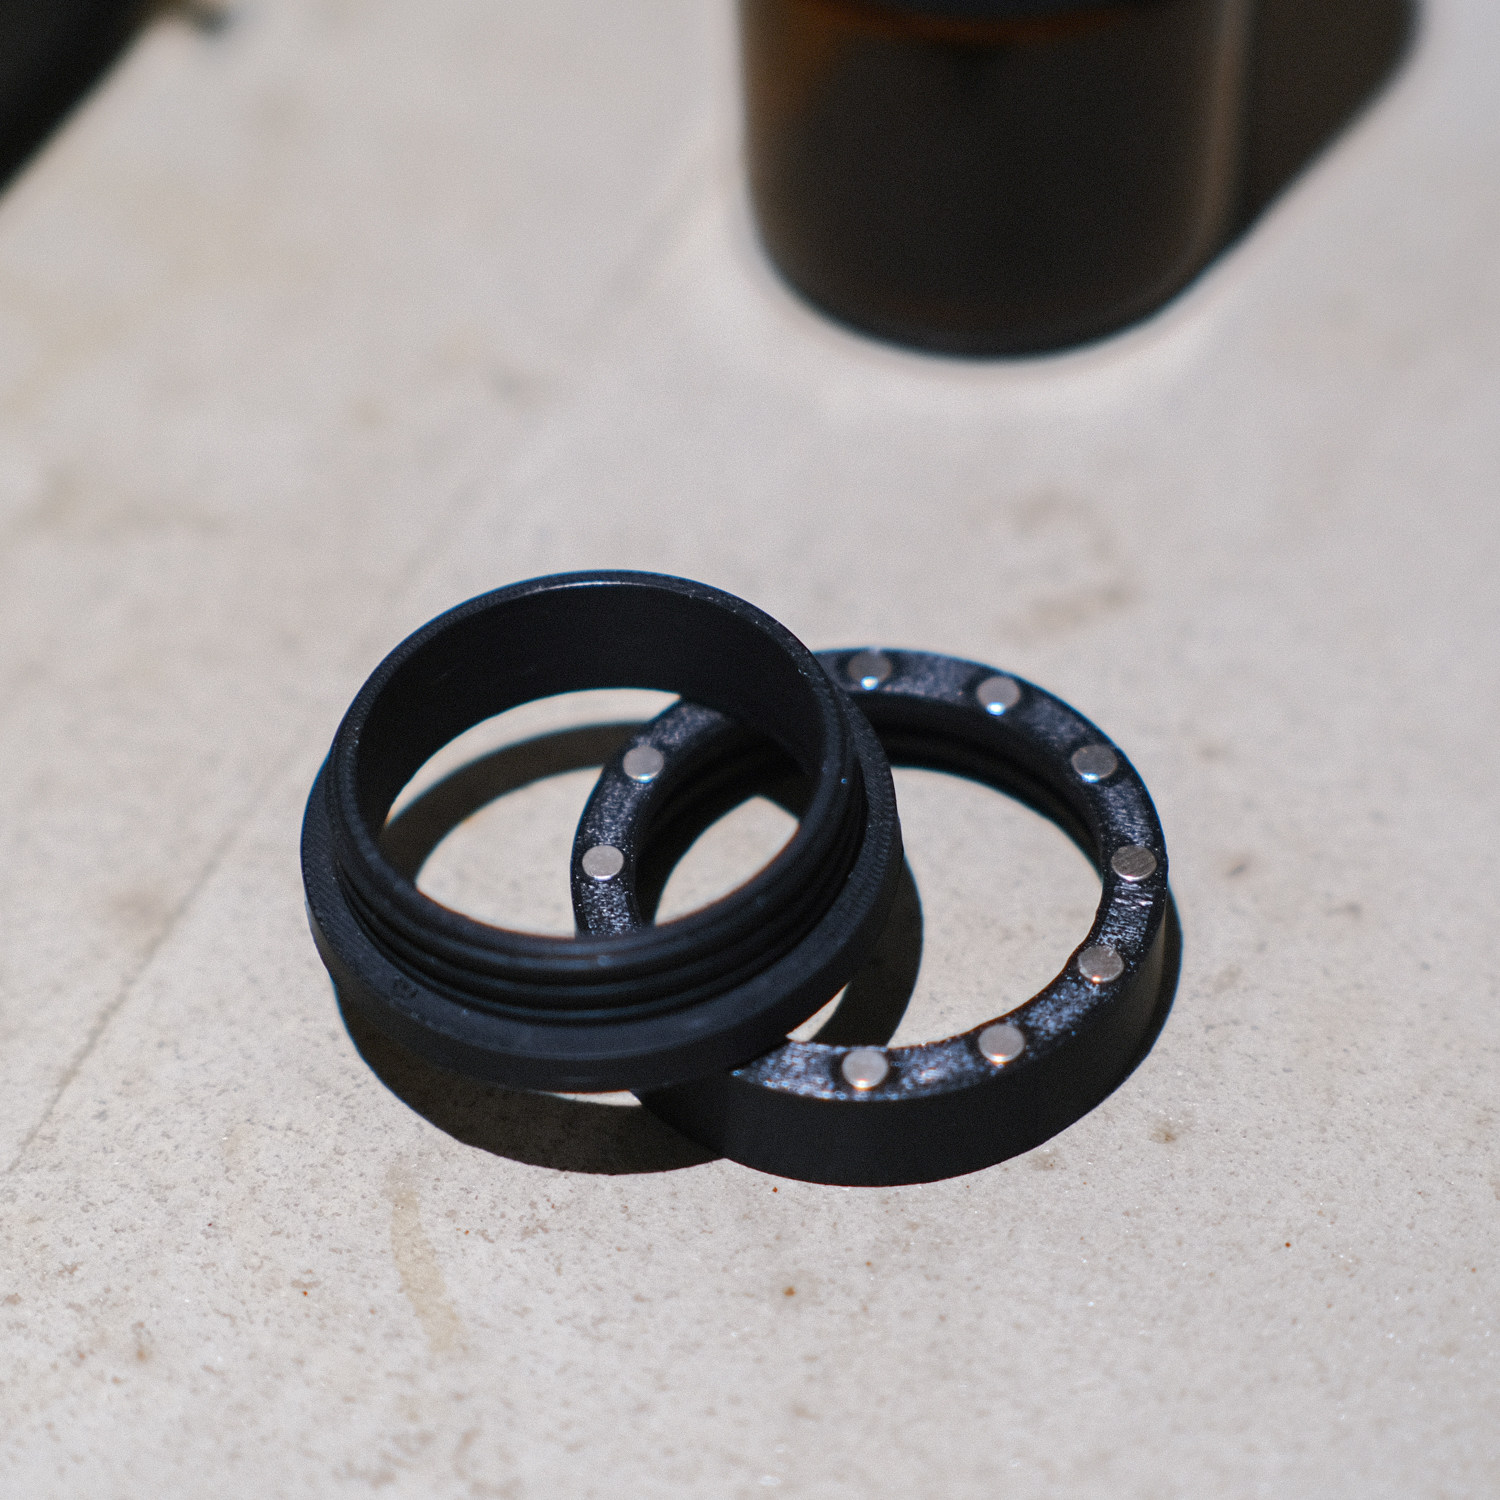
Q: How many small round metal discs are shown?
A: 9